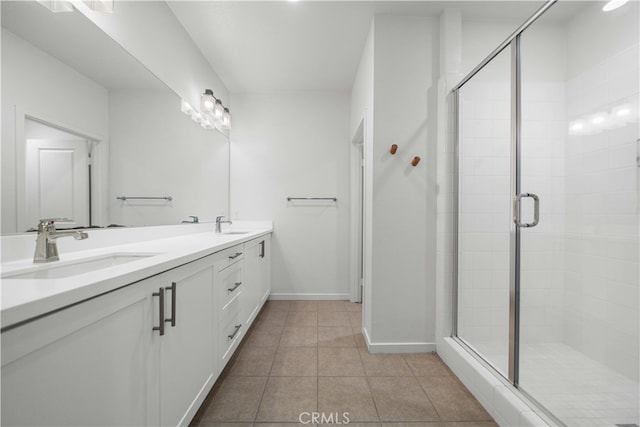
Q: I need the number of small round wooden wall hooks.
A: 2